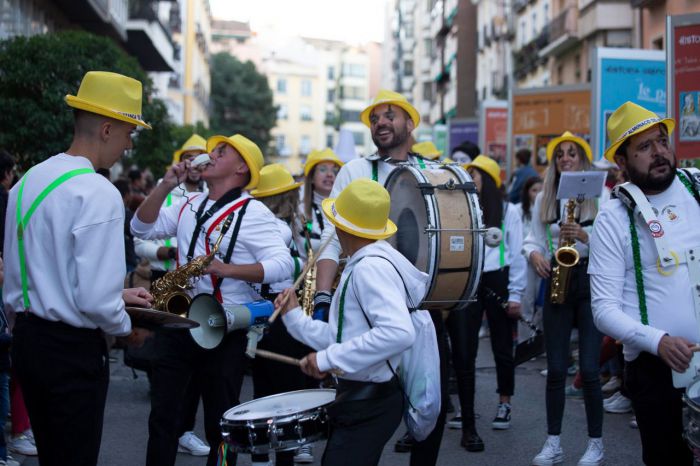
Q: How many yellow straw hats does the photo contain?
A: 11